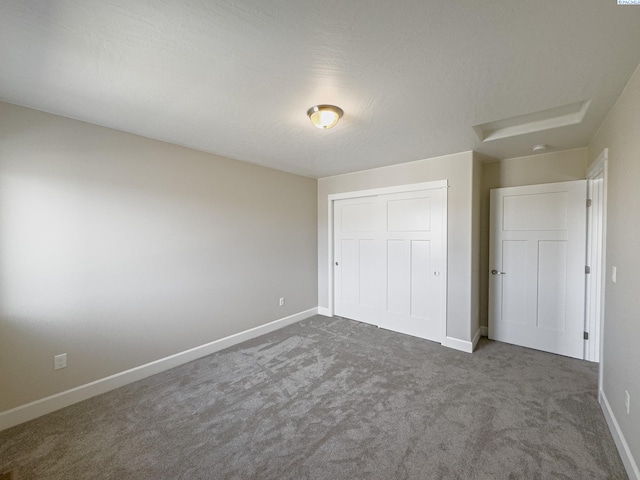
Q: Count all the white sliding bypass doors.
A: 2